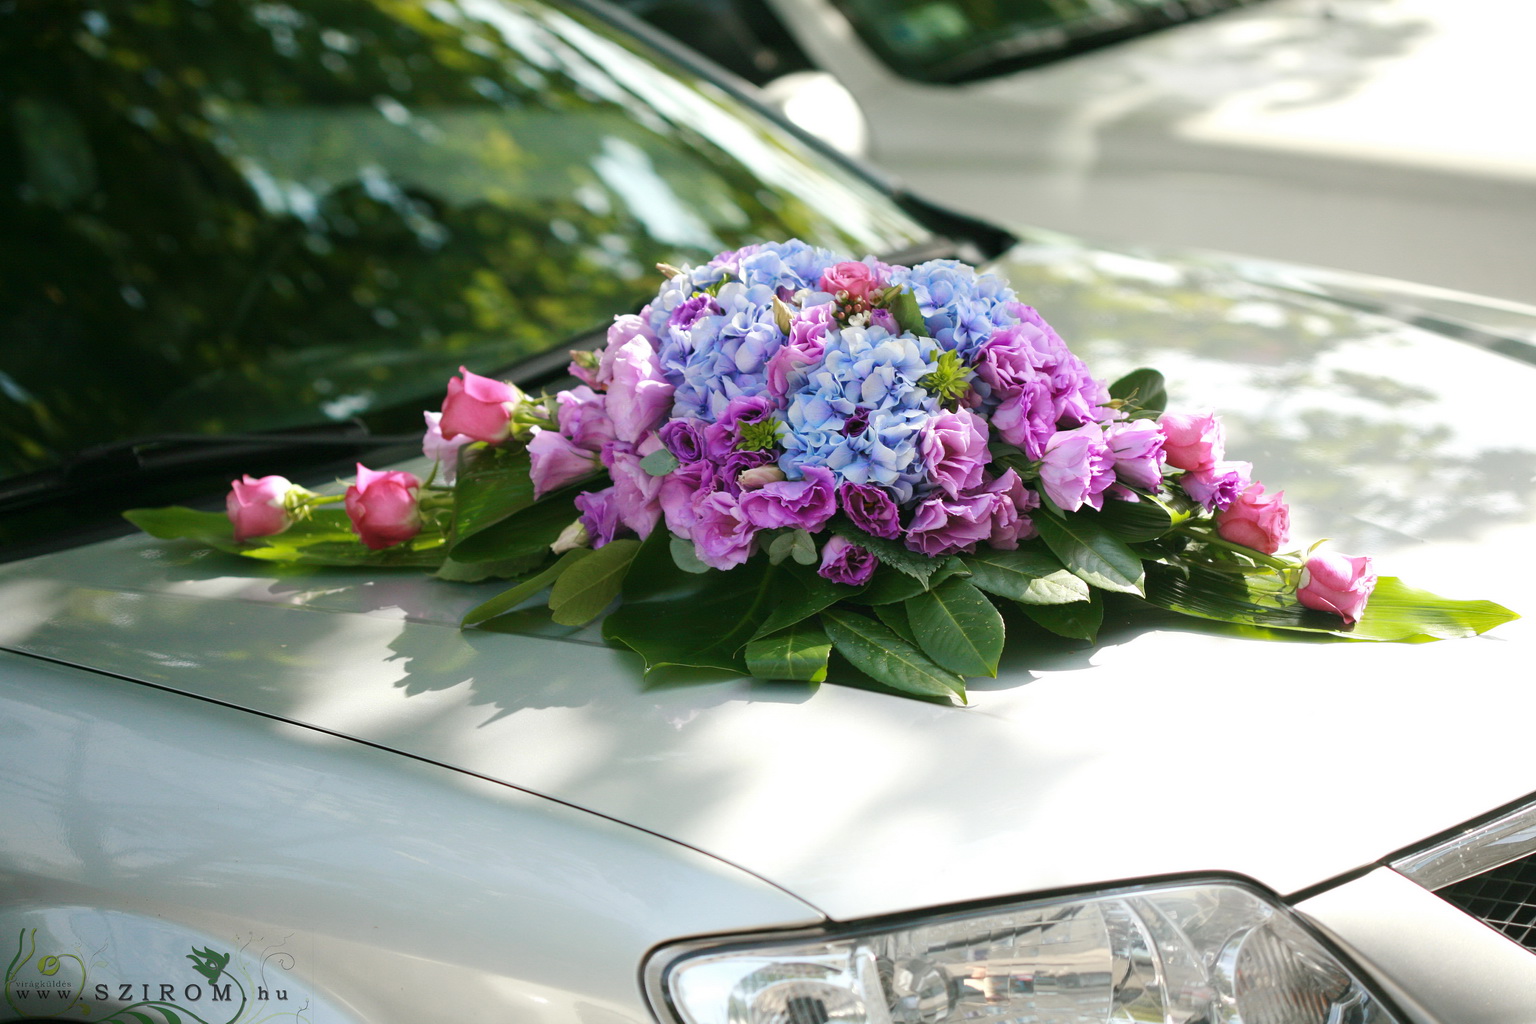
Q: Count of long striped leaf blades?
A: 2